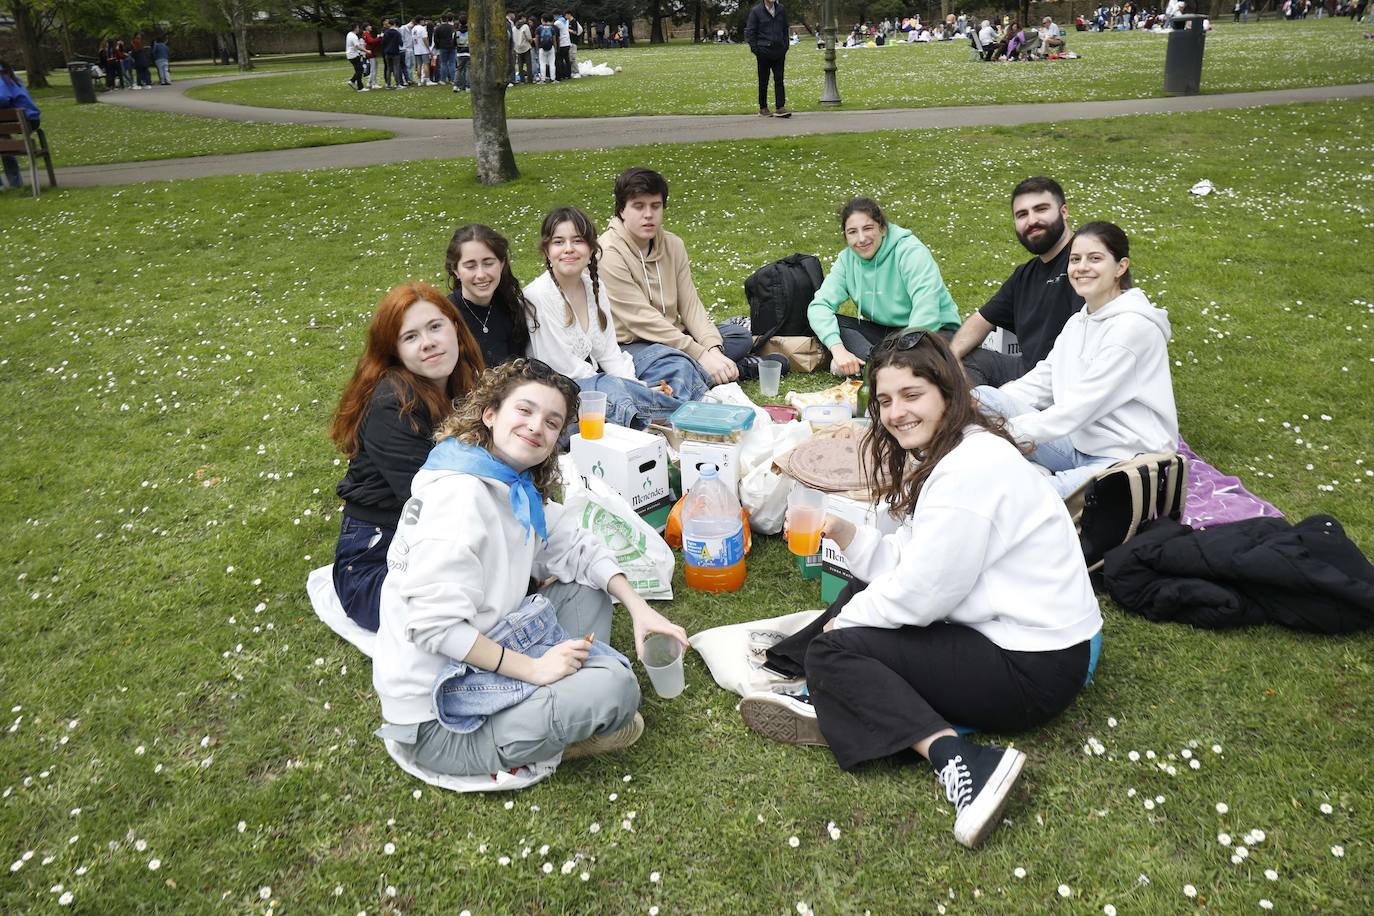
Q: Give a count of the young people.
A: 9